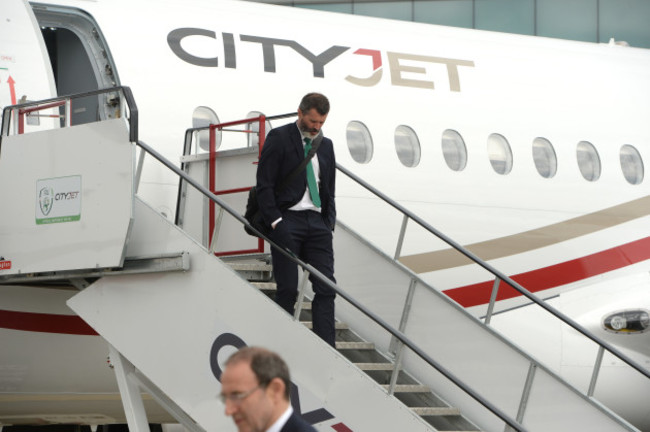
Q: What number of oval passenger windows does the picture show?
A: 9